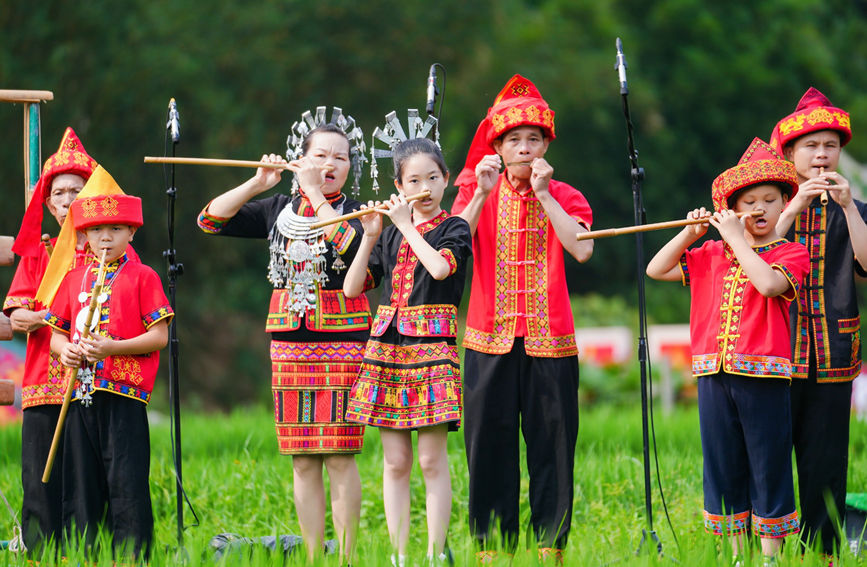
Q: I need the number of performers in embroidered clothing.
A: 7